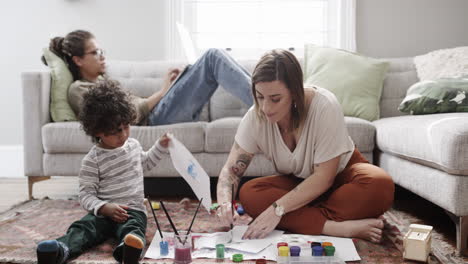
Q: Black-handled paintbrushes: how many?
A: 4